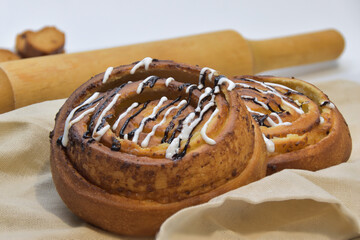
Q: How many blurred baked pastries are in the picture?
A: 2